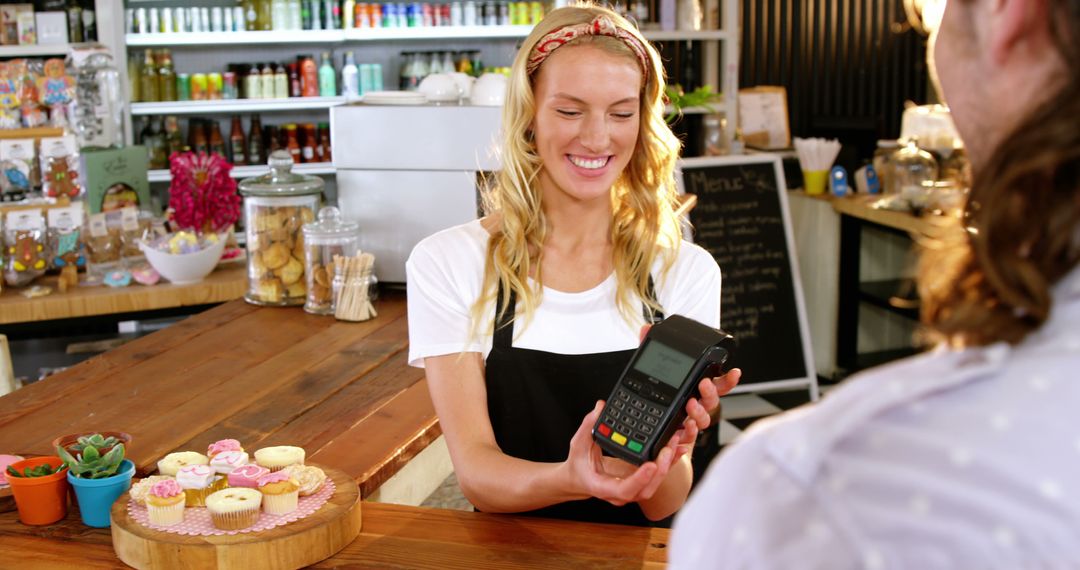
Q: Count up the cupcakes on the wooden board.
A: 11